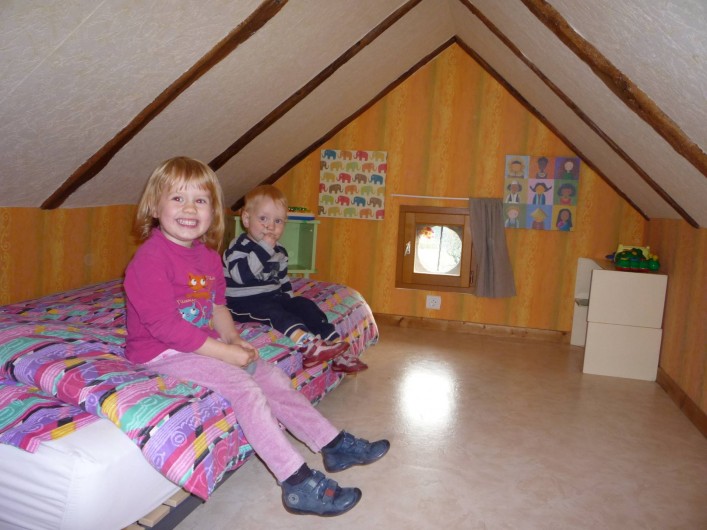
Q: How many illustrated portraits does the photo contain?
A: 9